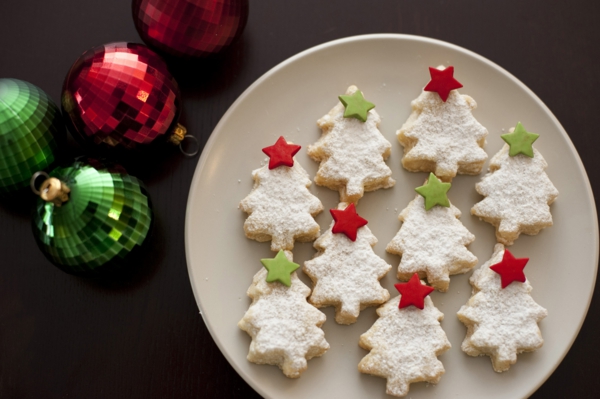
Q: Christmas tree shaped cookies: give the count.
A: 9